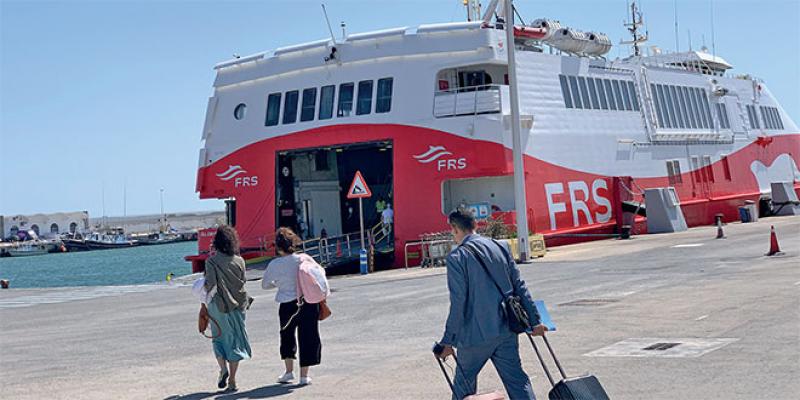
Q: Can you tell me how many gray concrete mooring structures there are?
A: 2